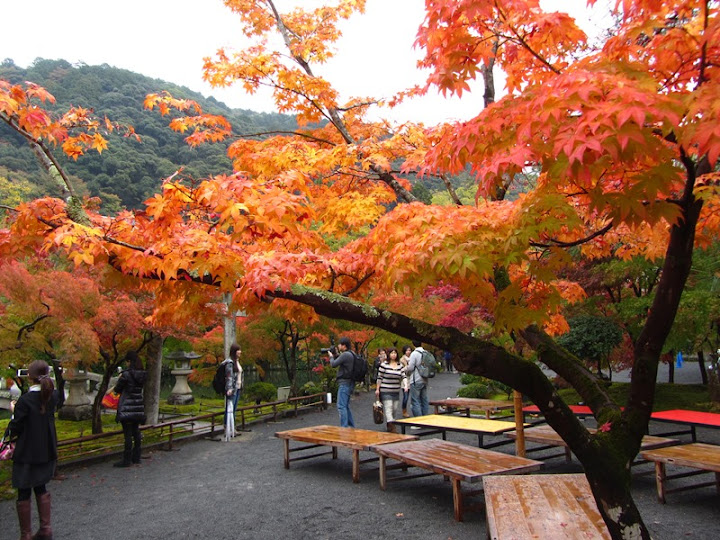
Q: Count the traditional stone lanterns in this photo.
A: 2